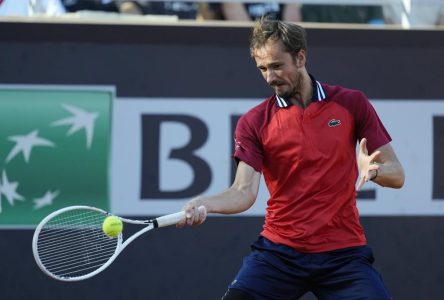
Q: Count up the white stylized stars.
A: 4